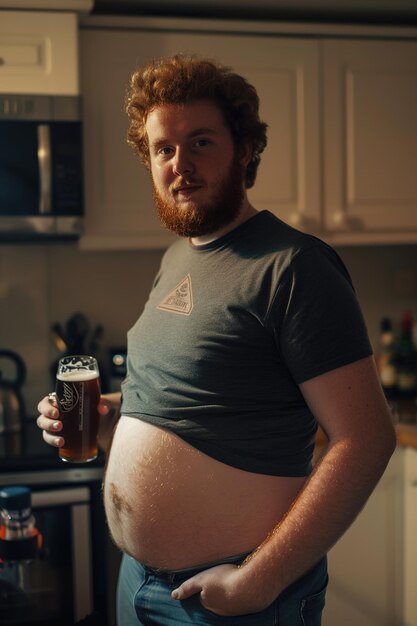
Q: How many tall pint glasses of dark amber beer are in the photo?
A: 1